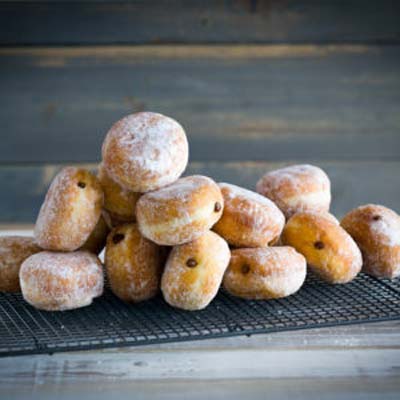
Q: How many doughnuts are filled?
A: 7